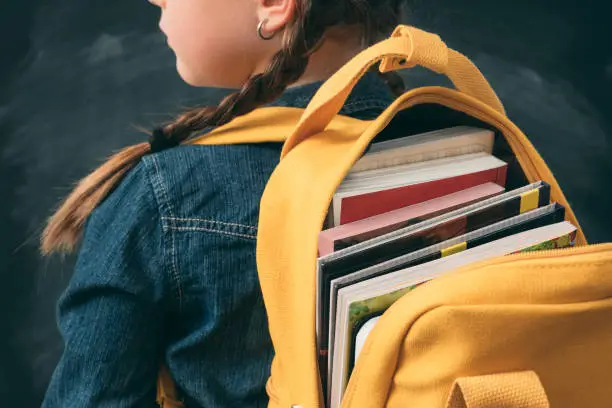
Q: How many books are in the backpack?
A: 6